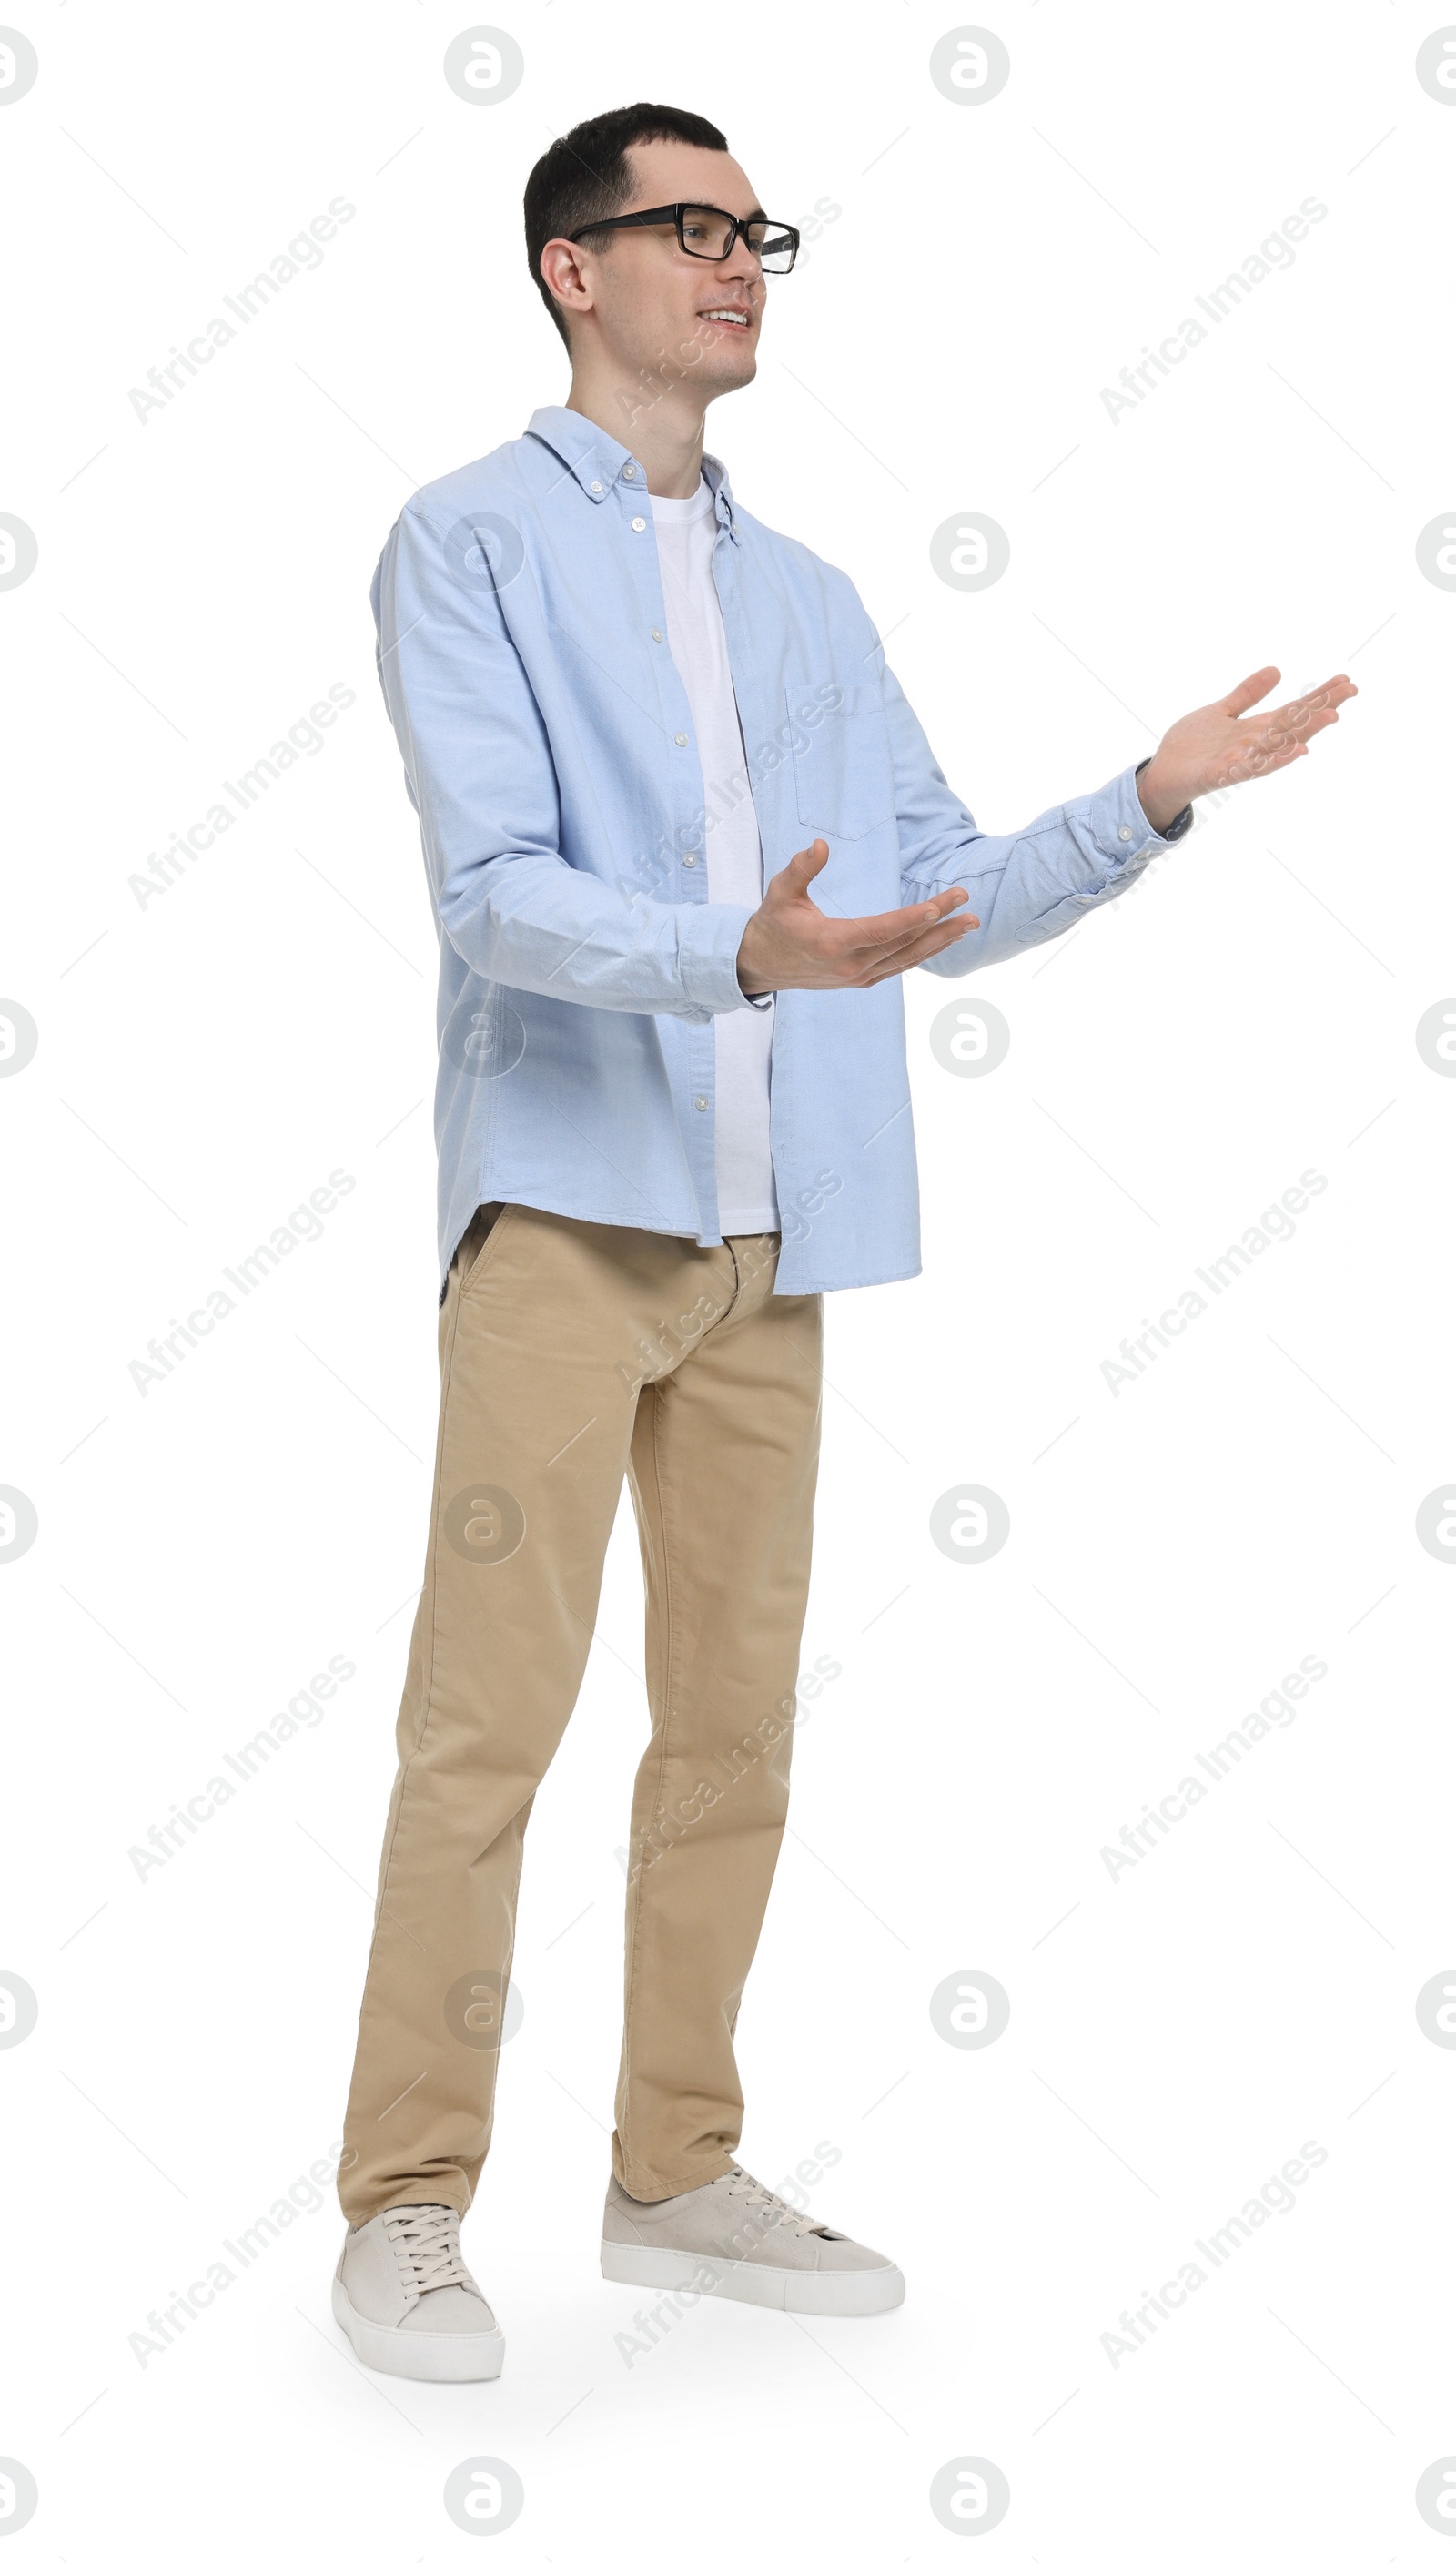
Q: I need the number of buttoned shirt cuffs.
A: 2